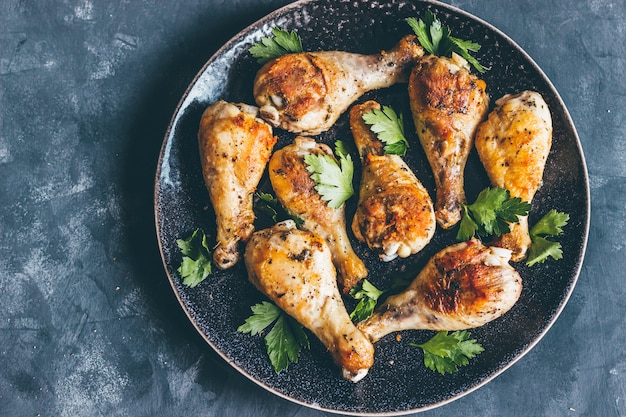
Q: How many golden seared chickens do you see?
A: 8